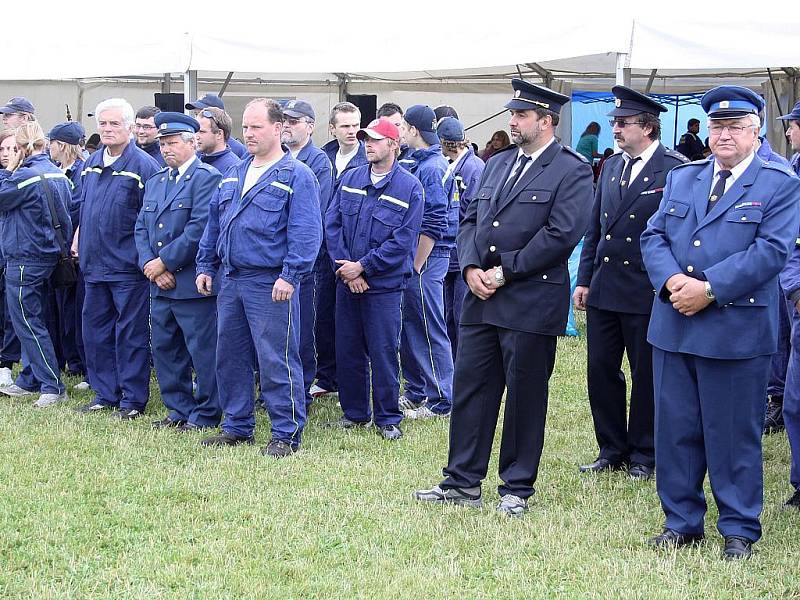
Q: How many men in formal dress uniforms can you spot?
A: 4